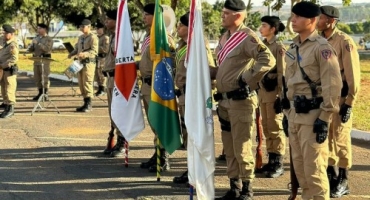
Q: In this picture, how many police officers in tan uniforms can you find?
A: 11